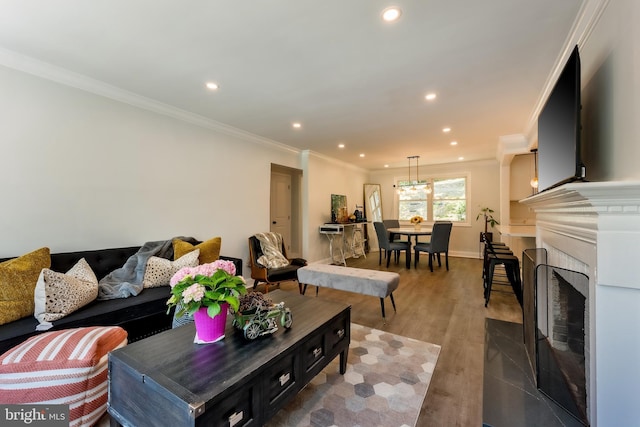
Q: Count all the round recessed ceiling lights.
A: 10